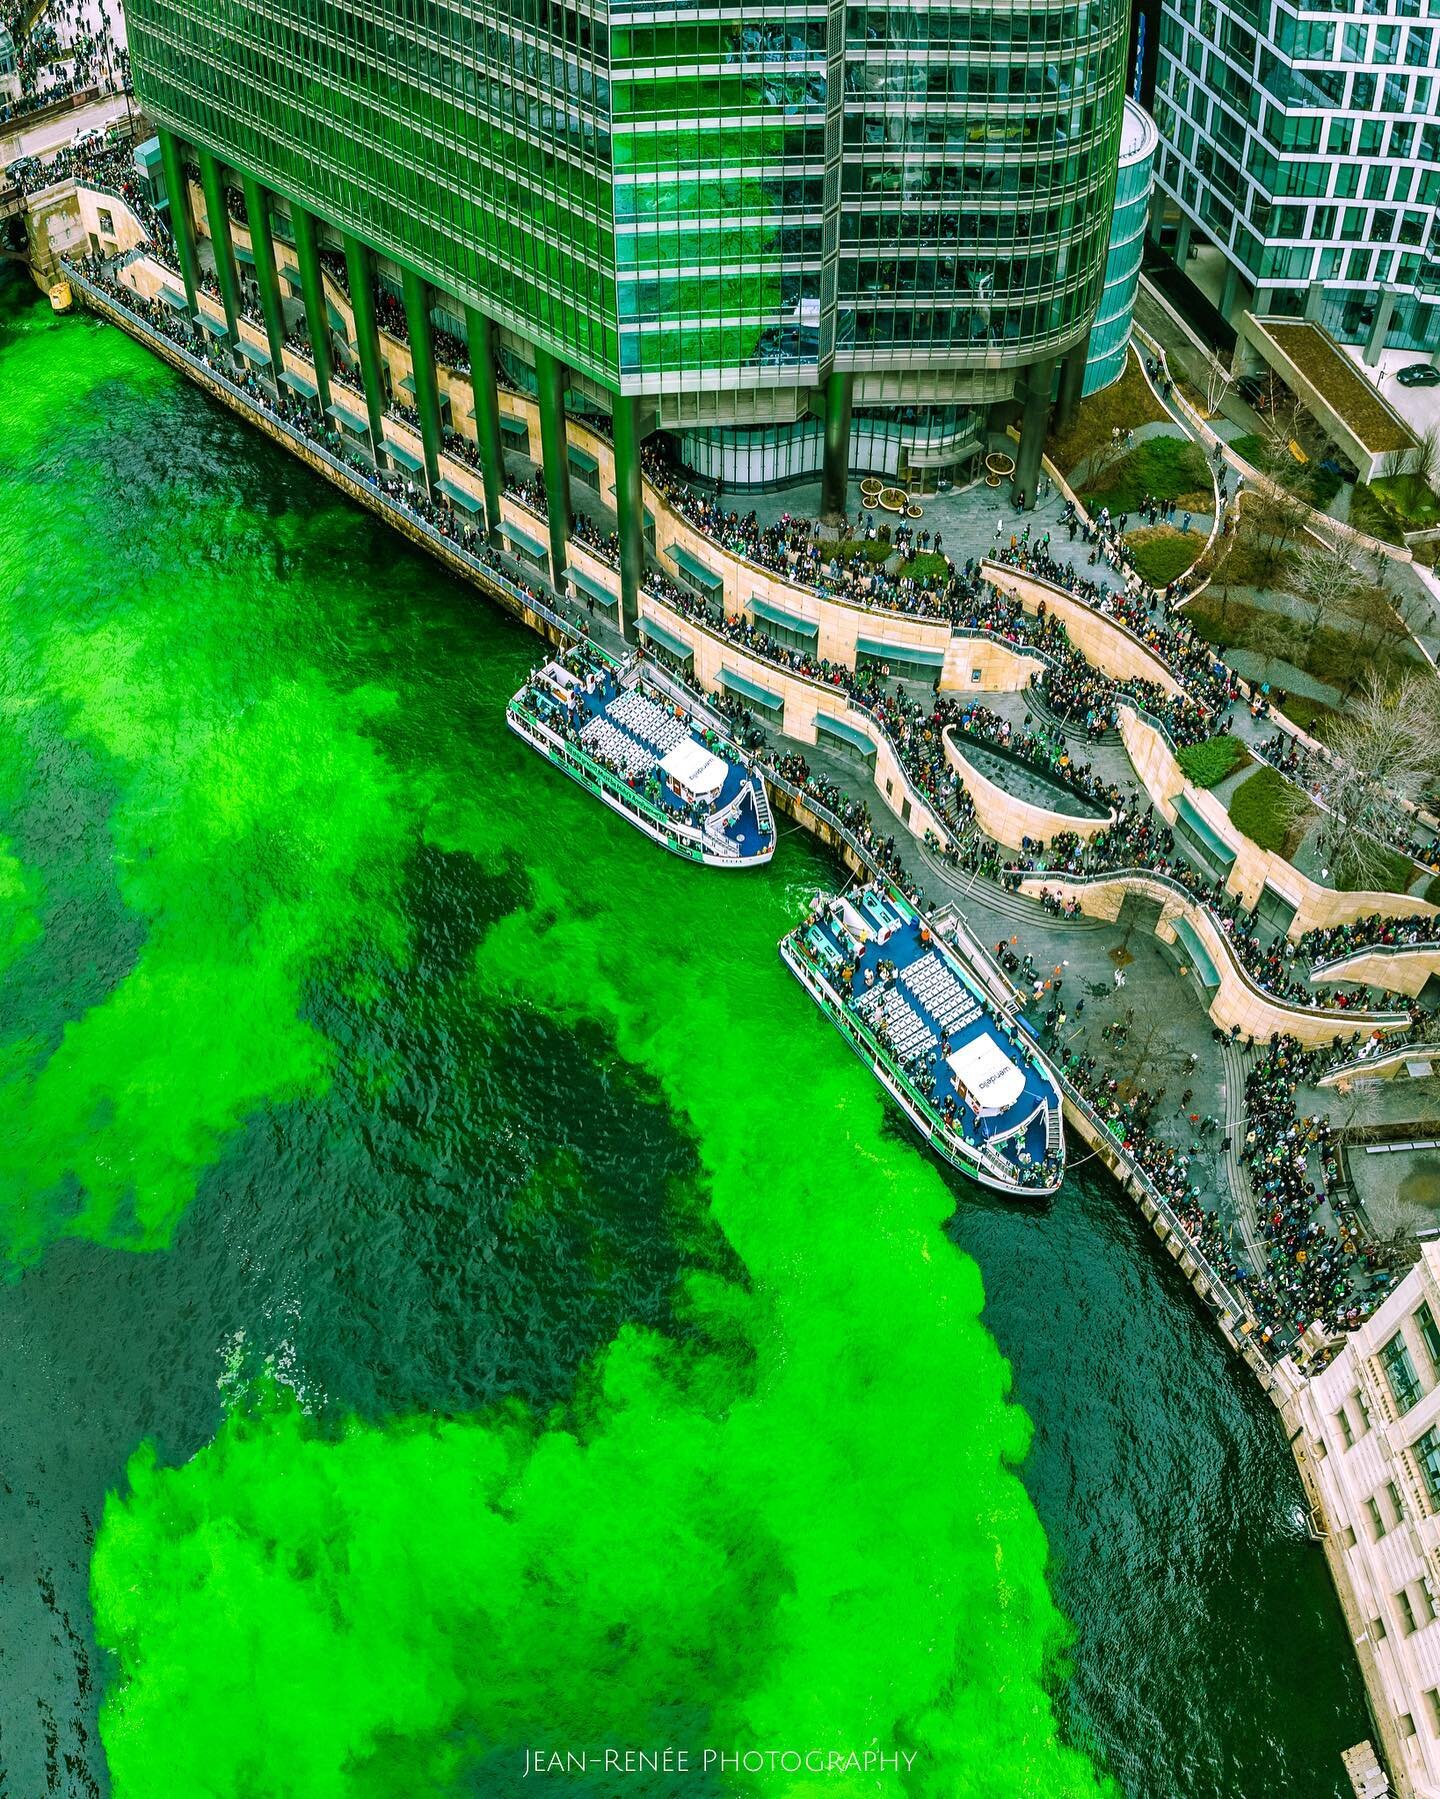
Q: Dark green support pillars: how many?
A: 12